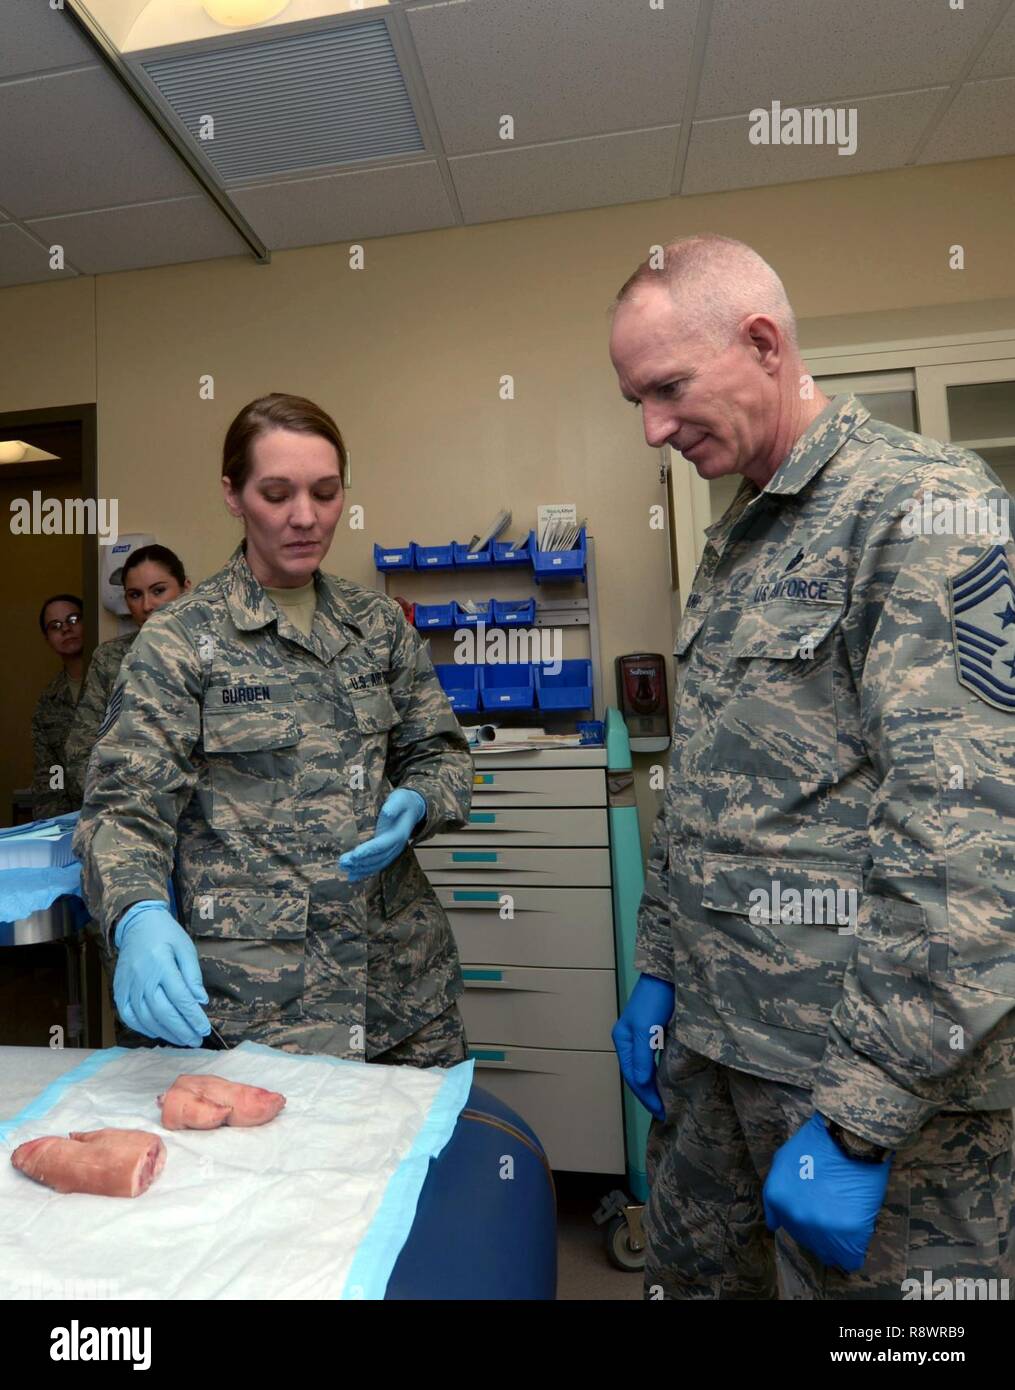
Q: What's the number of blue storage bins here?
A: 11